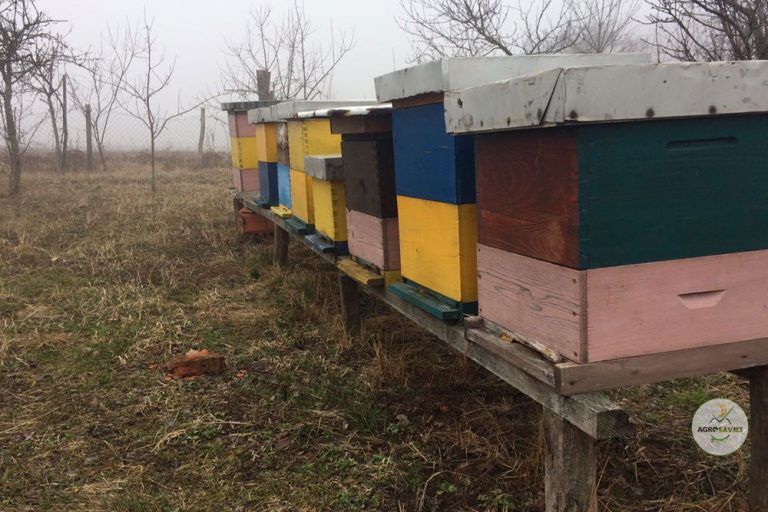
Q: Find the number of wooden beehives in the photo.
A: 8